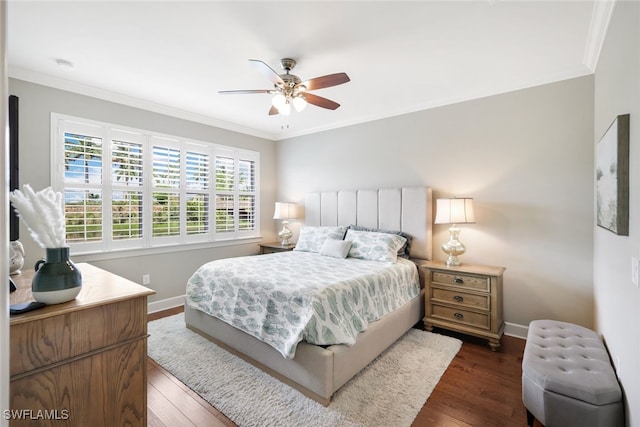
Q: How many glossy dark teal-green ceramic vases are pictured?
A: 1